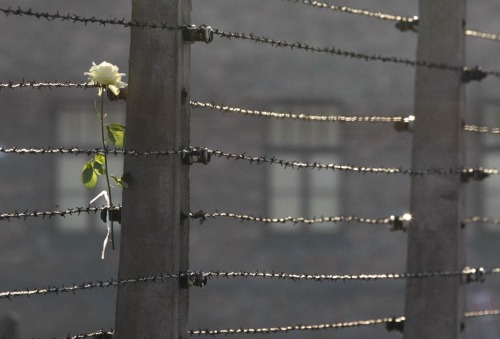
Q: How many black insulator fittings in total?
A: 13